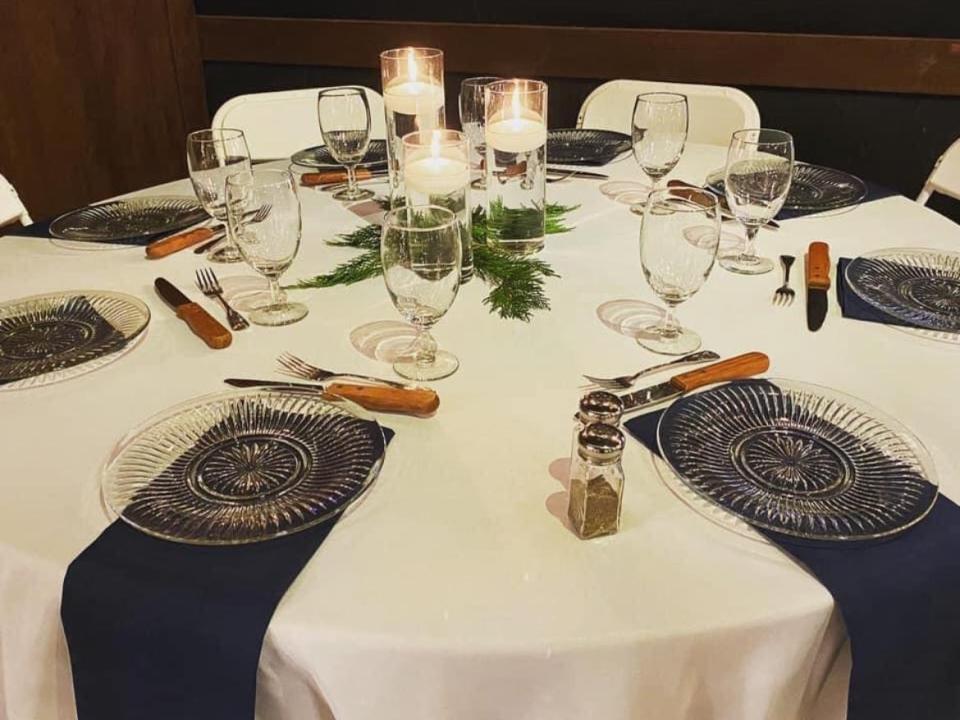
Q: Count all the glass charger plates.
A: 8